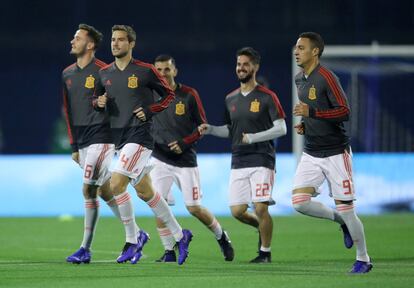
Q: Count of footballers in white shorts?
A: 5